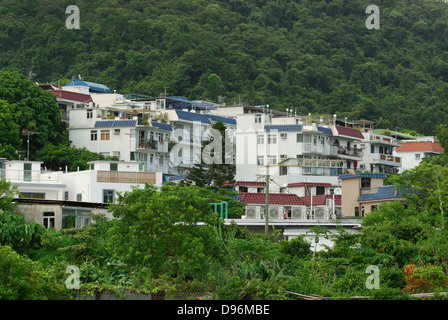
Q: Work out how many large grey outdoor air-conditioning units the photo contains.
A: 4